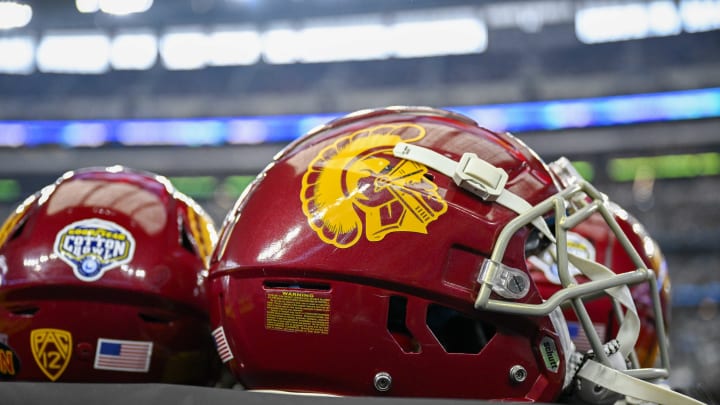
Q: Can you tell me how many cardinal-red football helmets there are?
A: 3